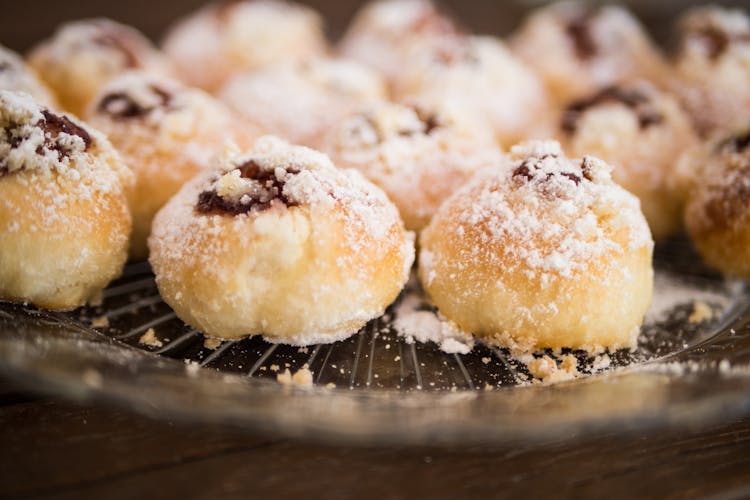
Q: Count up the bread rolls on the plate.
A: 15